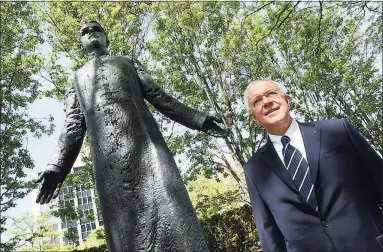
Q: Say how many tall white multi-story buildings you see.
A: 1